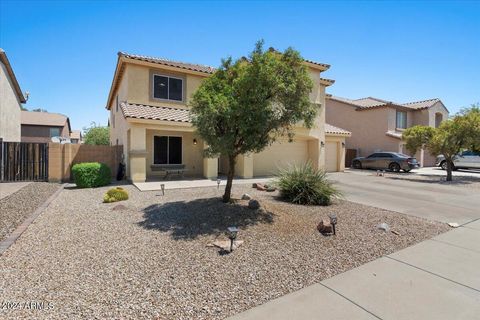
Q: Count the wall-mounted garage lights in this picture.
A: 2